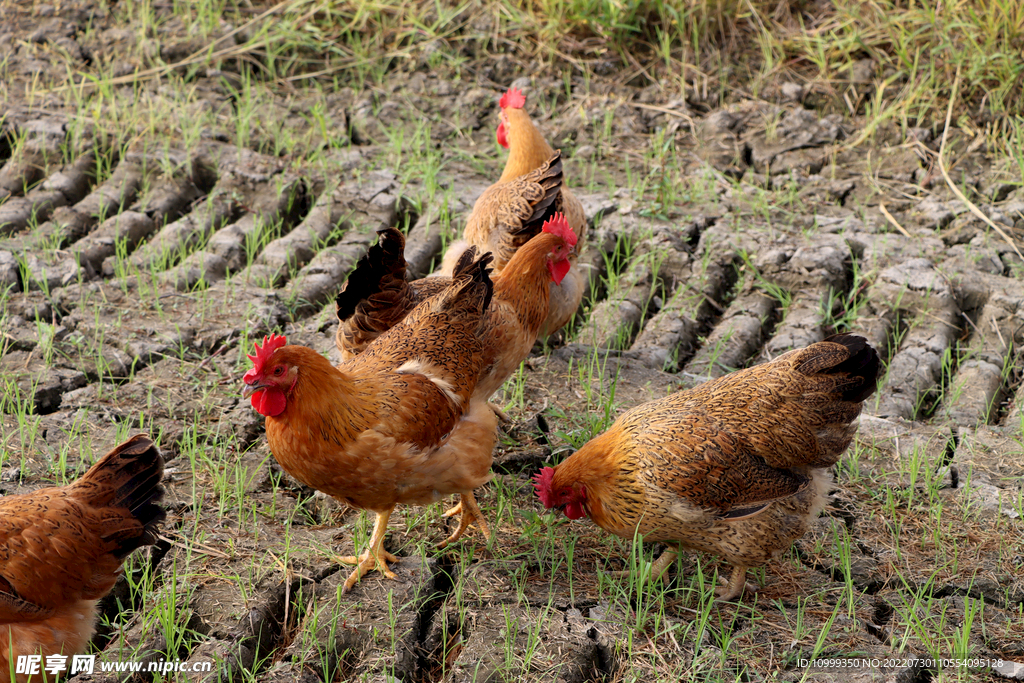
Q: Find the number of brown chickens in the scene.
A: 5